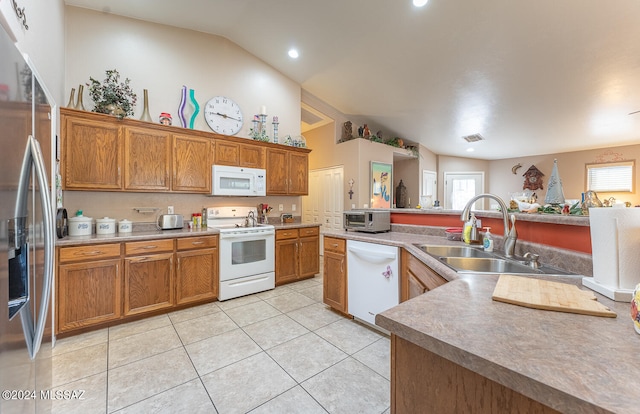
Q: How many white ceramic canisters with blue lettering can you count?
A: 3